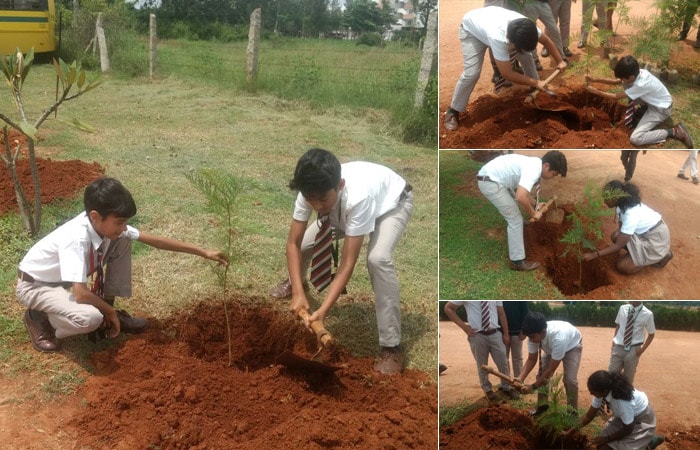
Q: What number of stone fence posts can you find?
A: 4